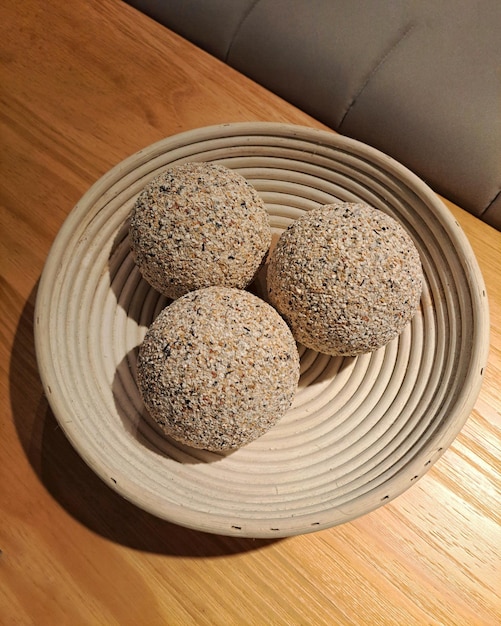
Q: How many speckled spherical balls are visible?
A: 3